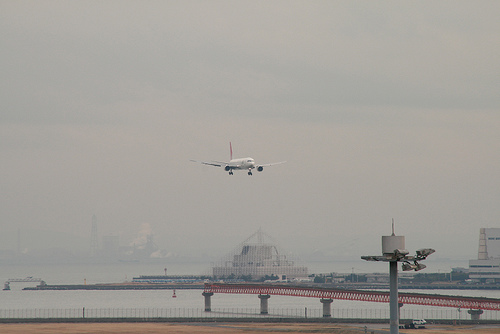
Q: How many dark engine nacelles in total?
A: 2